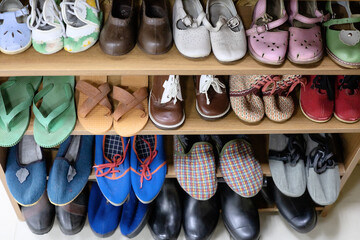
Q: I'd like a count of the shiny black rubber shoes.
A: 4